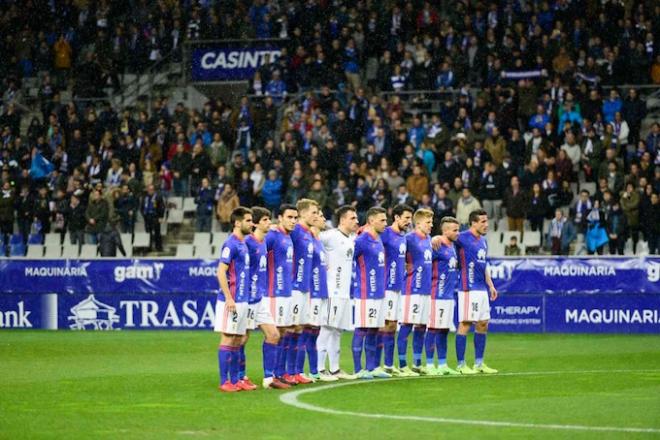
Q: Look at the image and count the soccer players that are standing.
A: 11